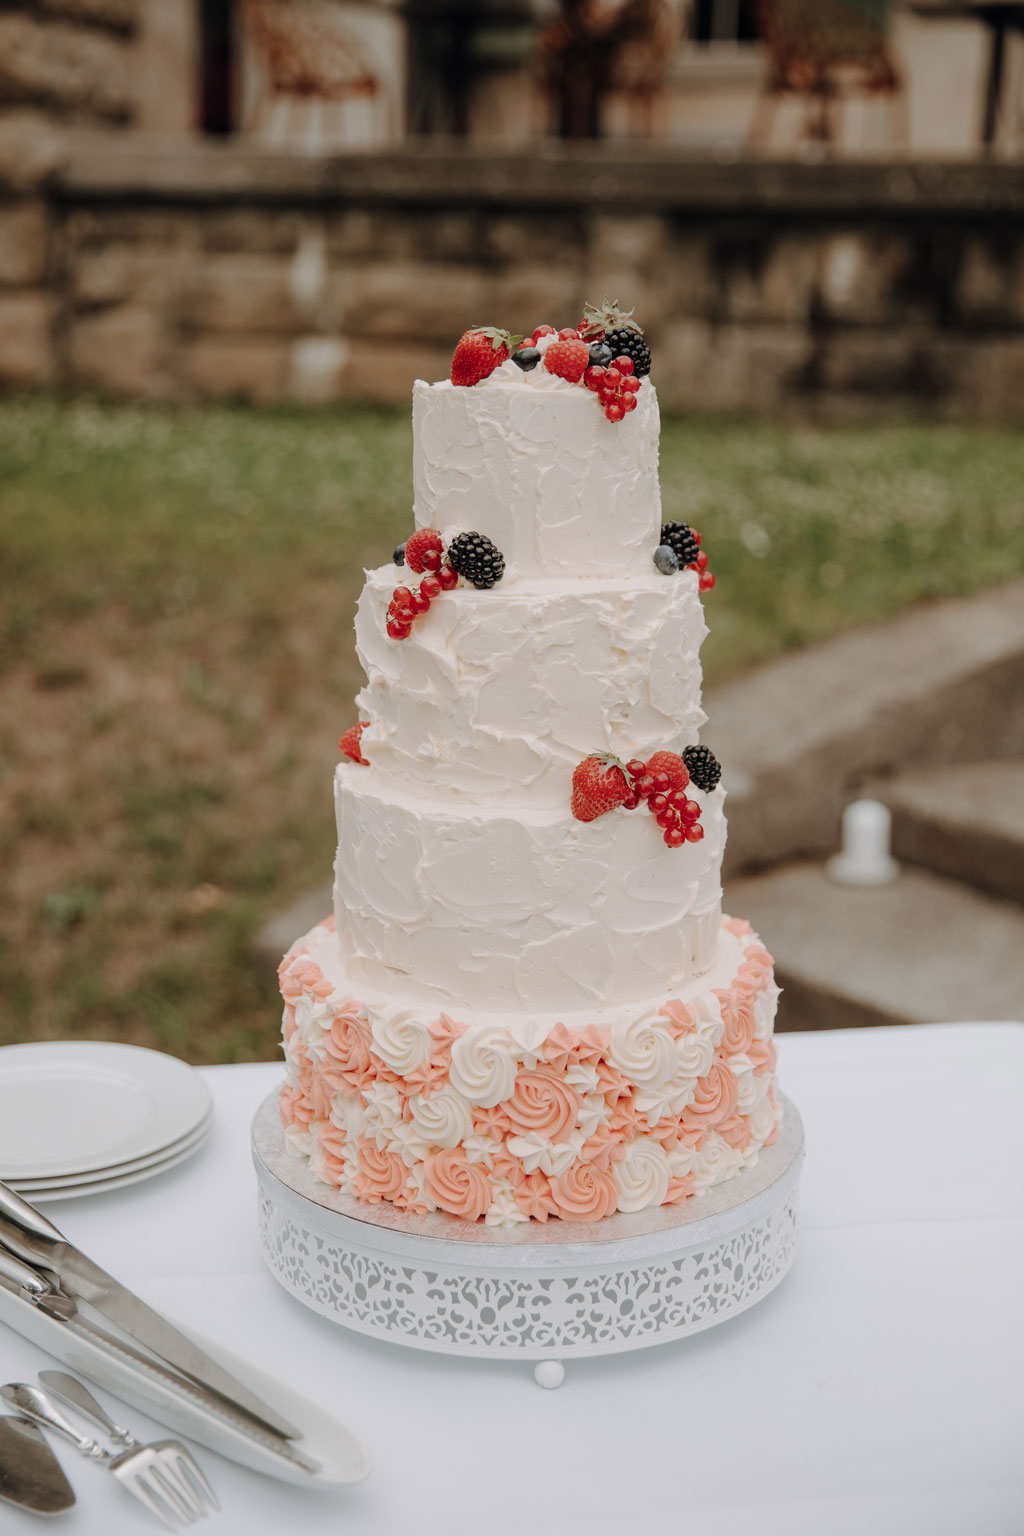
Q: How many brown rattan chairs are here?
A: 3